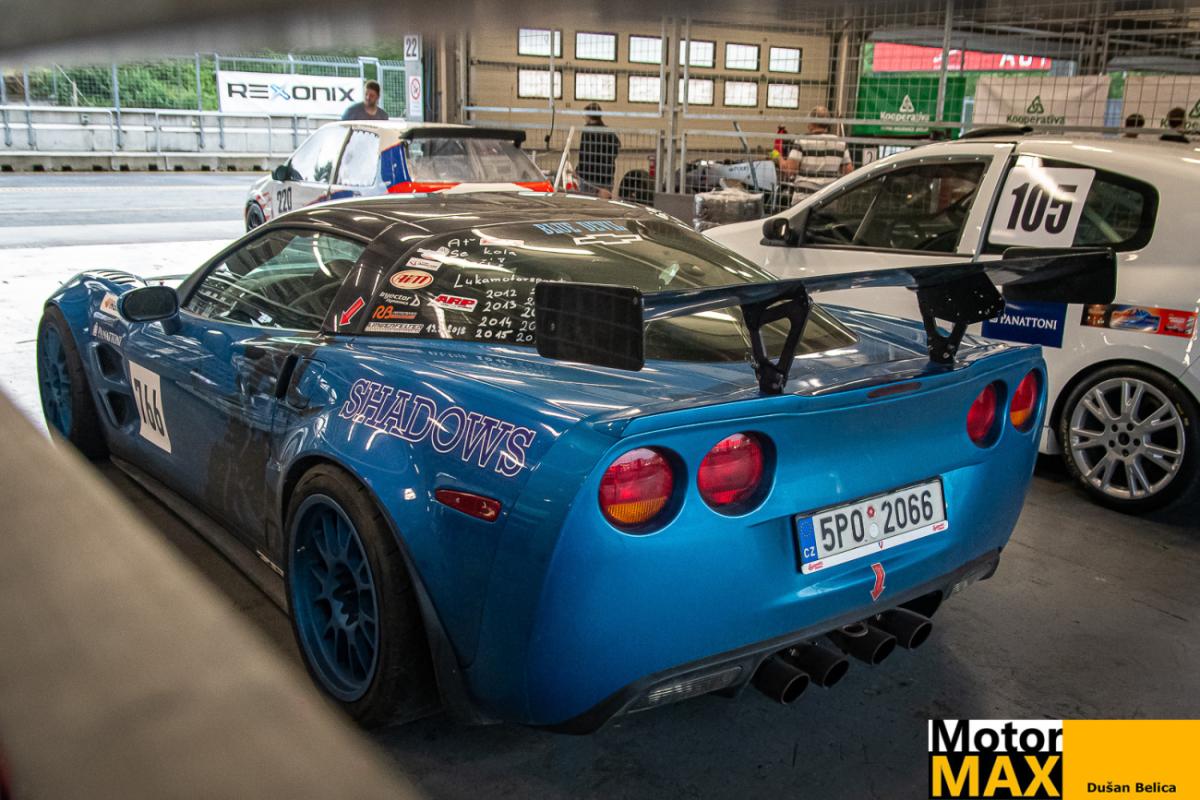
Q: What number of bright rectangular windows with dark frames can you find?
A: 12